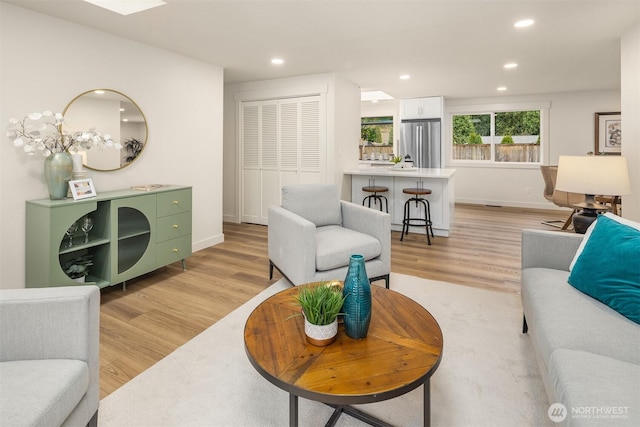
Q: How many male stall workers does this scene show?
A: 0